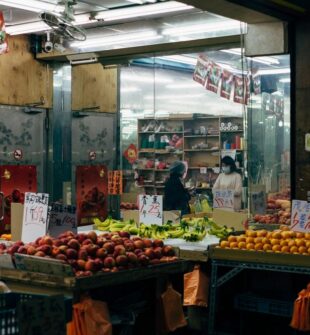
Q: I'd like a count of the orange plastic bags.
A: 4